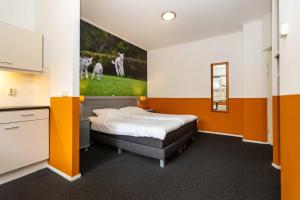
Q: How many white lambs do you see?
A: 3